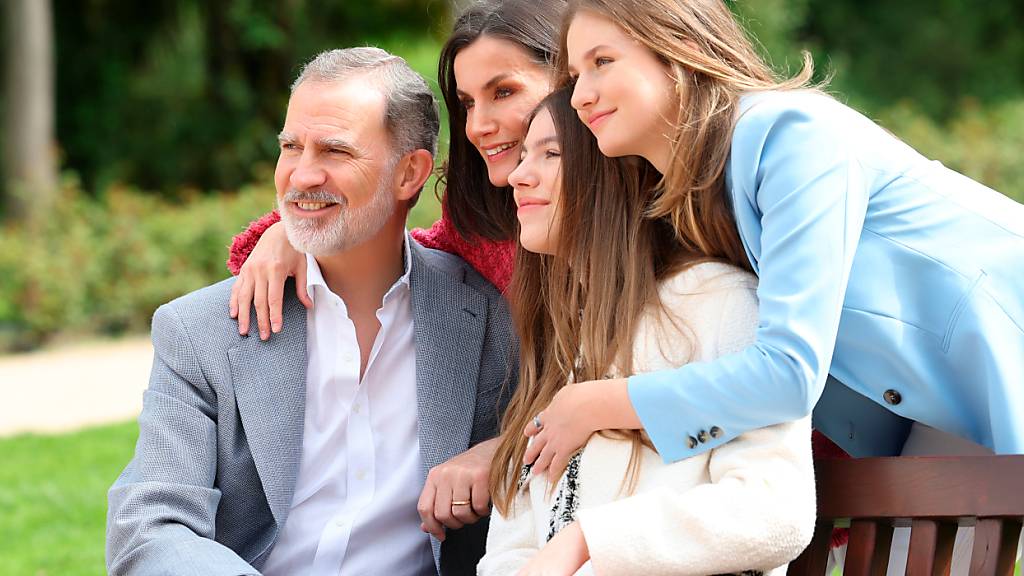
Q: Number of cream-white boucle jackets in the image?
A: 1